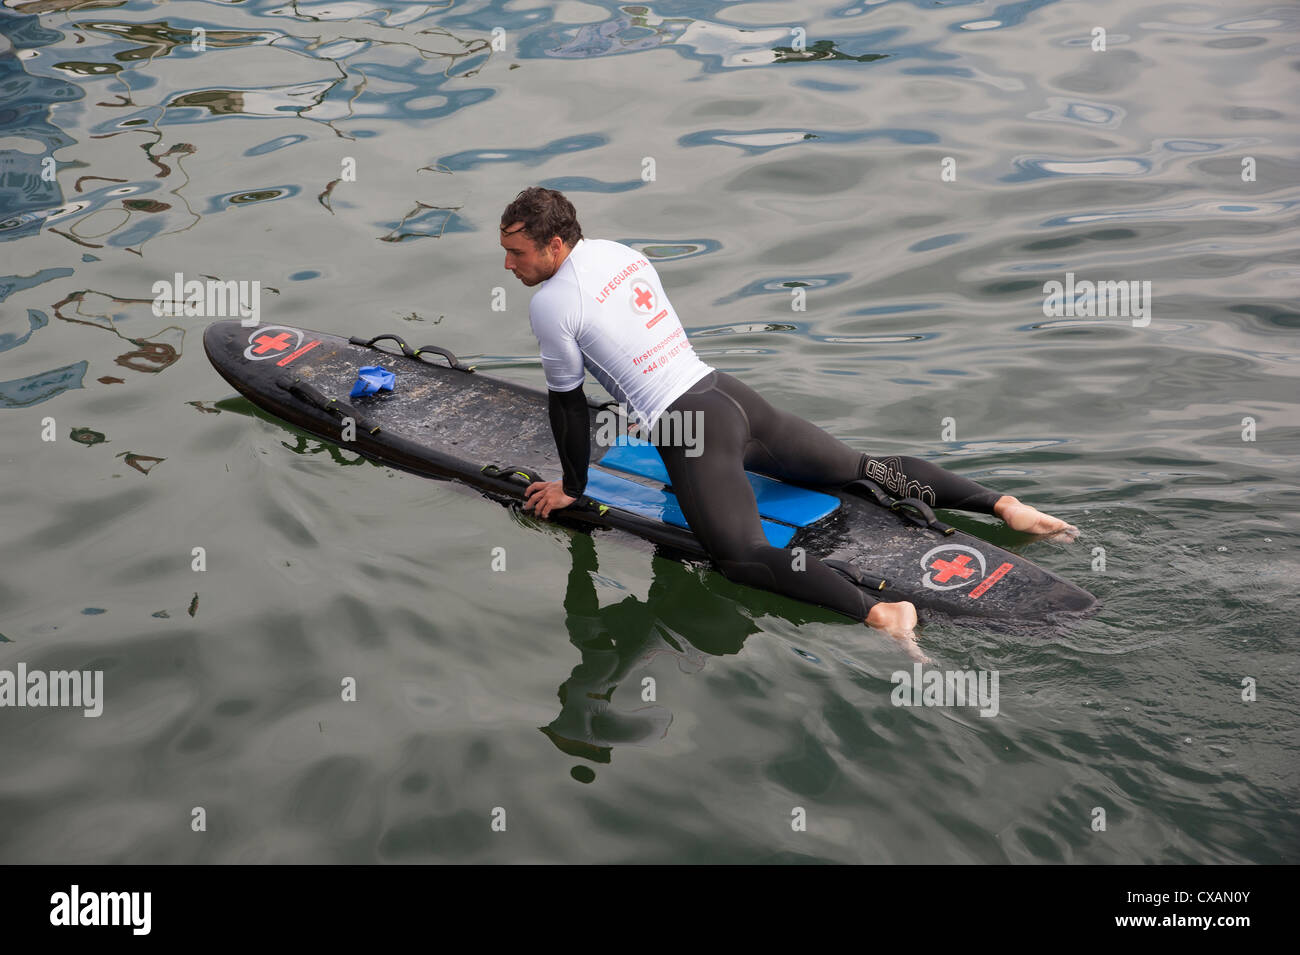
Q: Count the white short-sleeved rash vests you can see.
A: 1